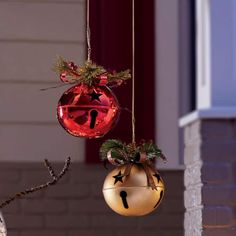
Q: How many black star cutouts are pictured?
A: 3